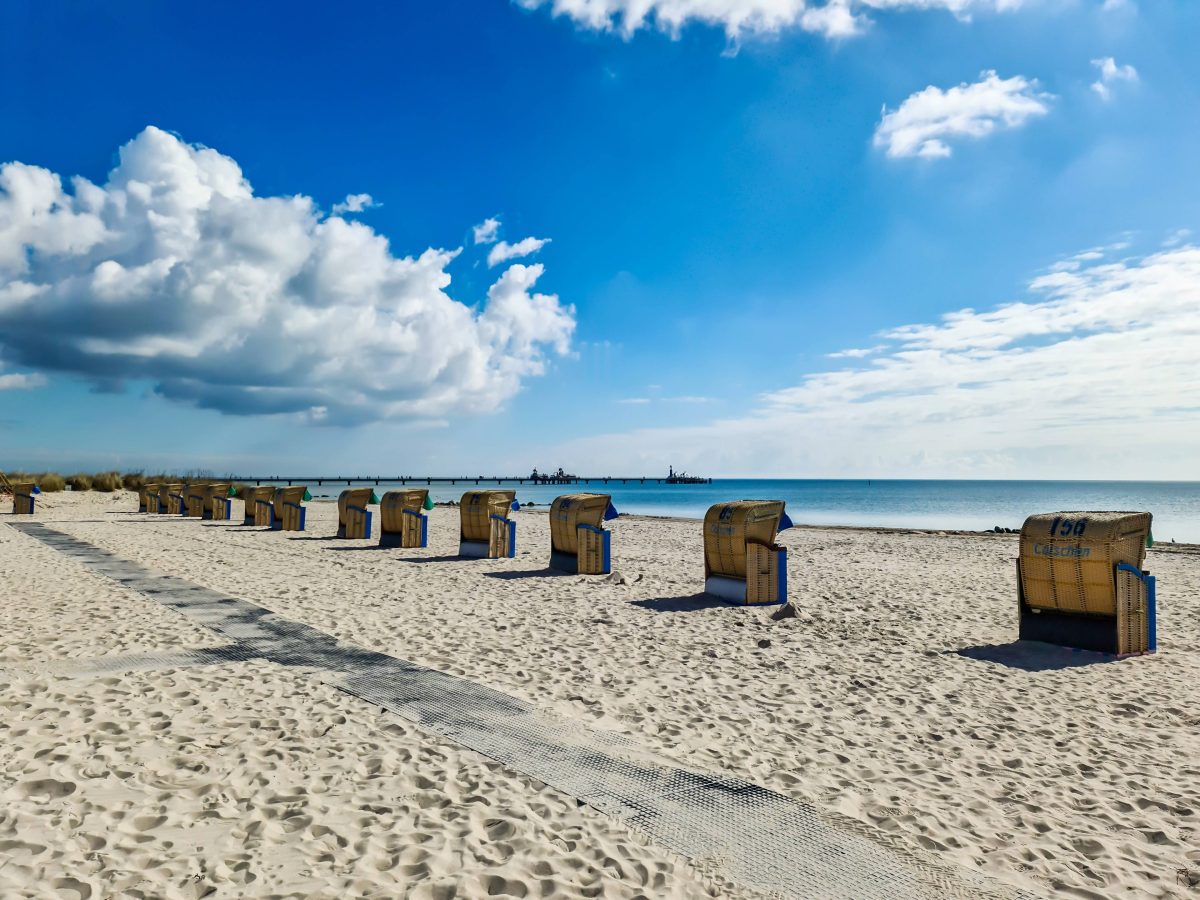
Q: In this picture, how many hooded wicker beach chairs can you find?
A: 13